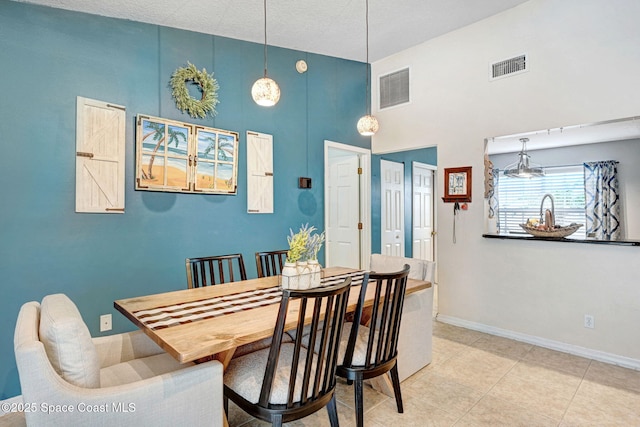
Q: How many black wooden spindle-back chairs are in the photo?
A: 4